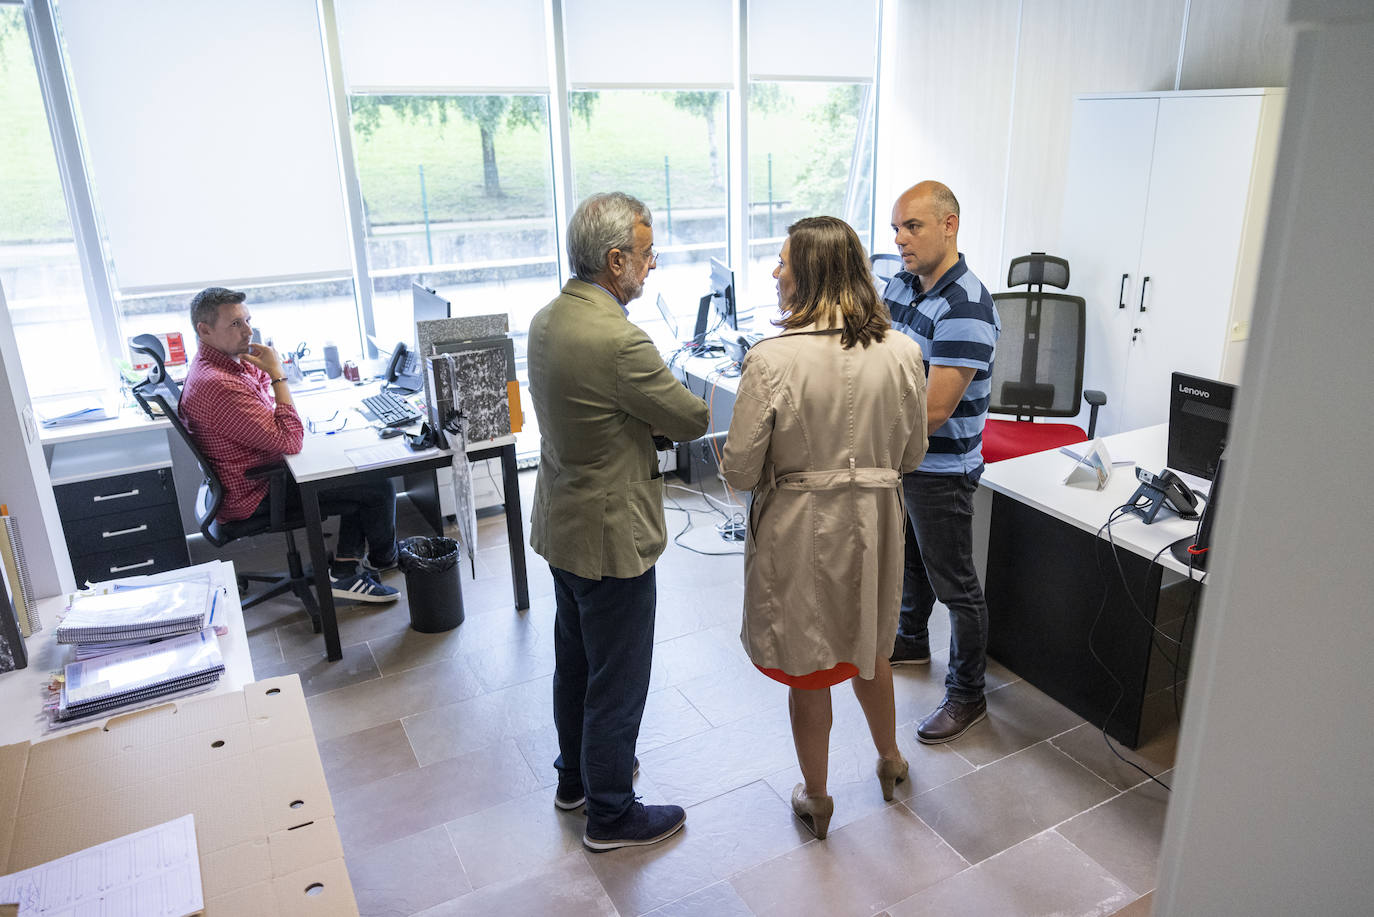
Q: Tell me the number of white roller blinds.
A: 4